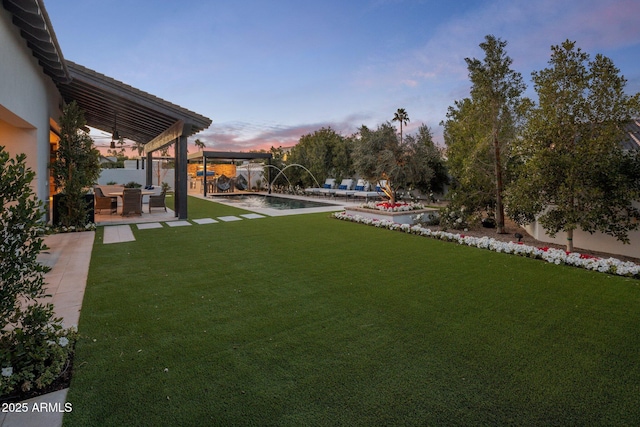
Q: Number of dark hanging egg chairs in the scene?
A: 2